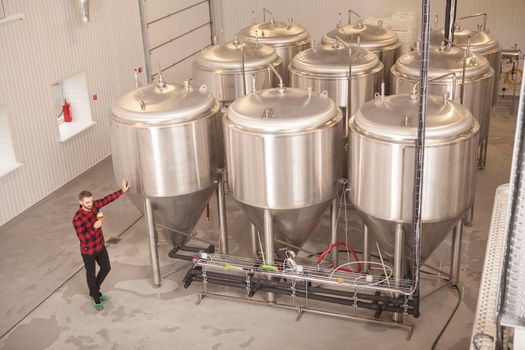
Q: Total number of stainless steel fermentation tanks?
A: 9